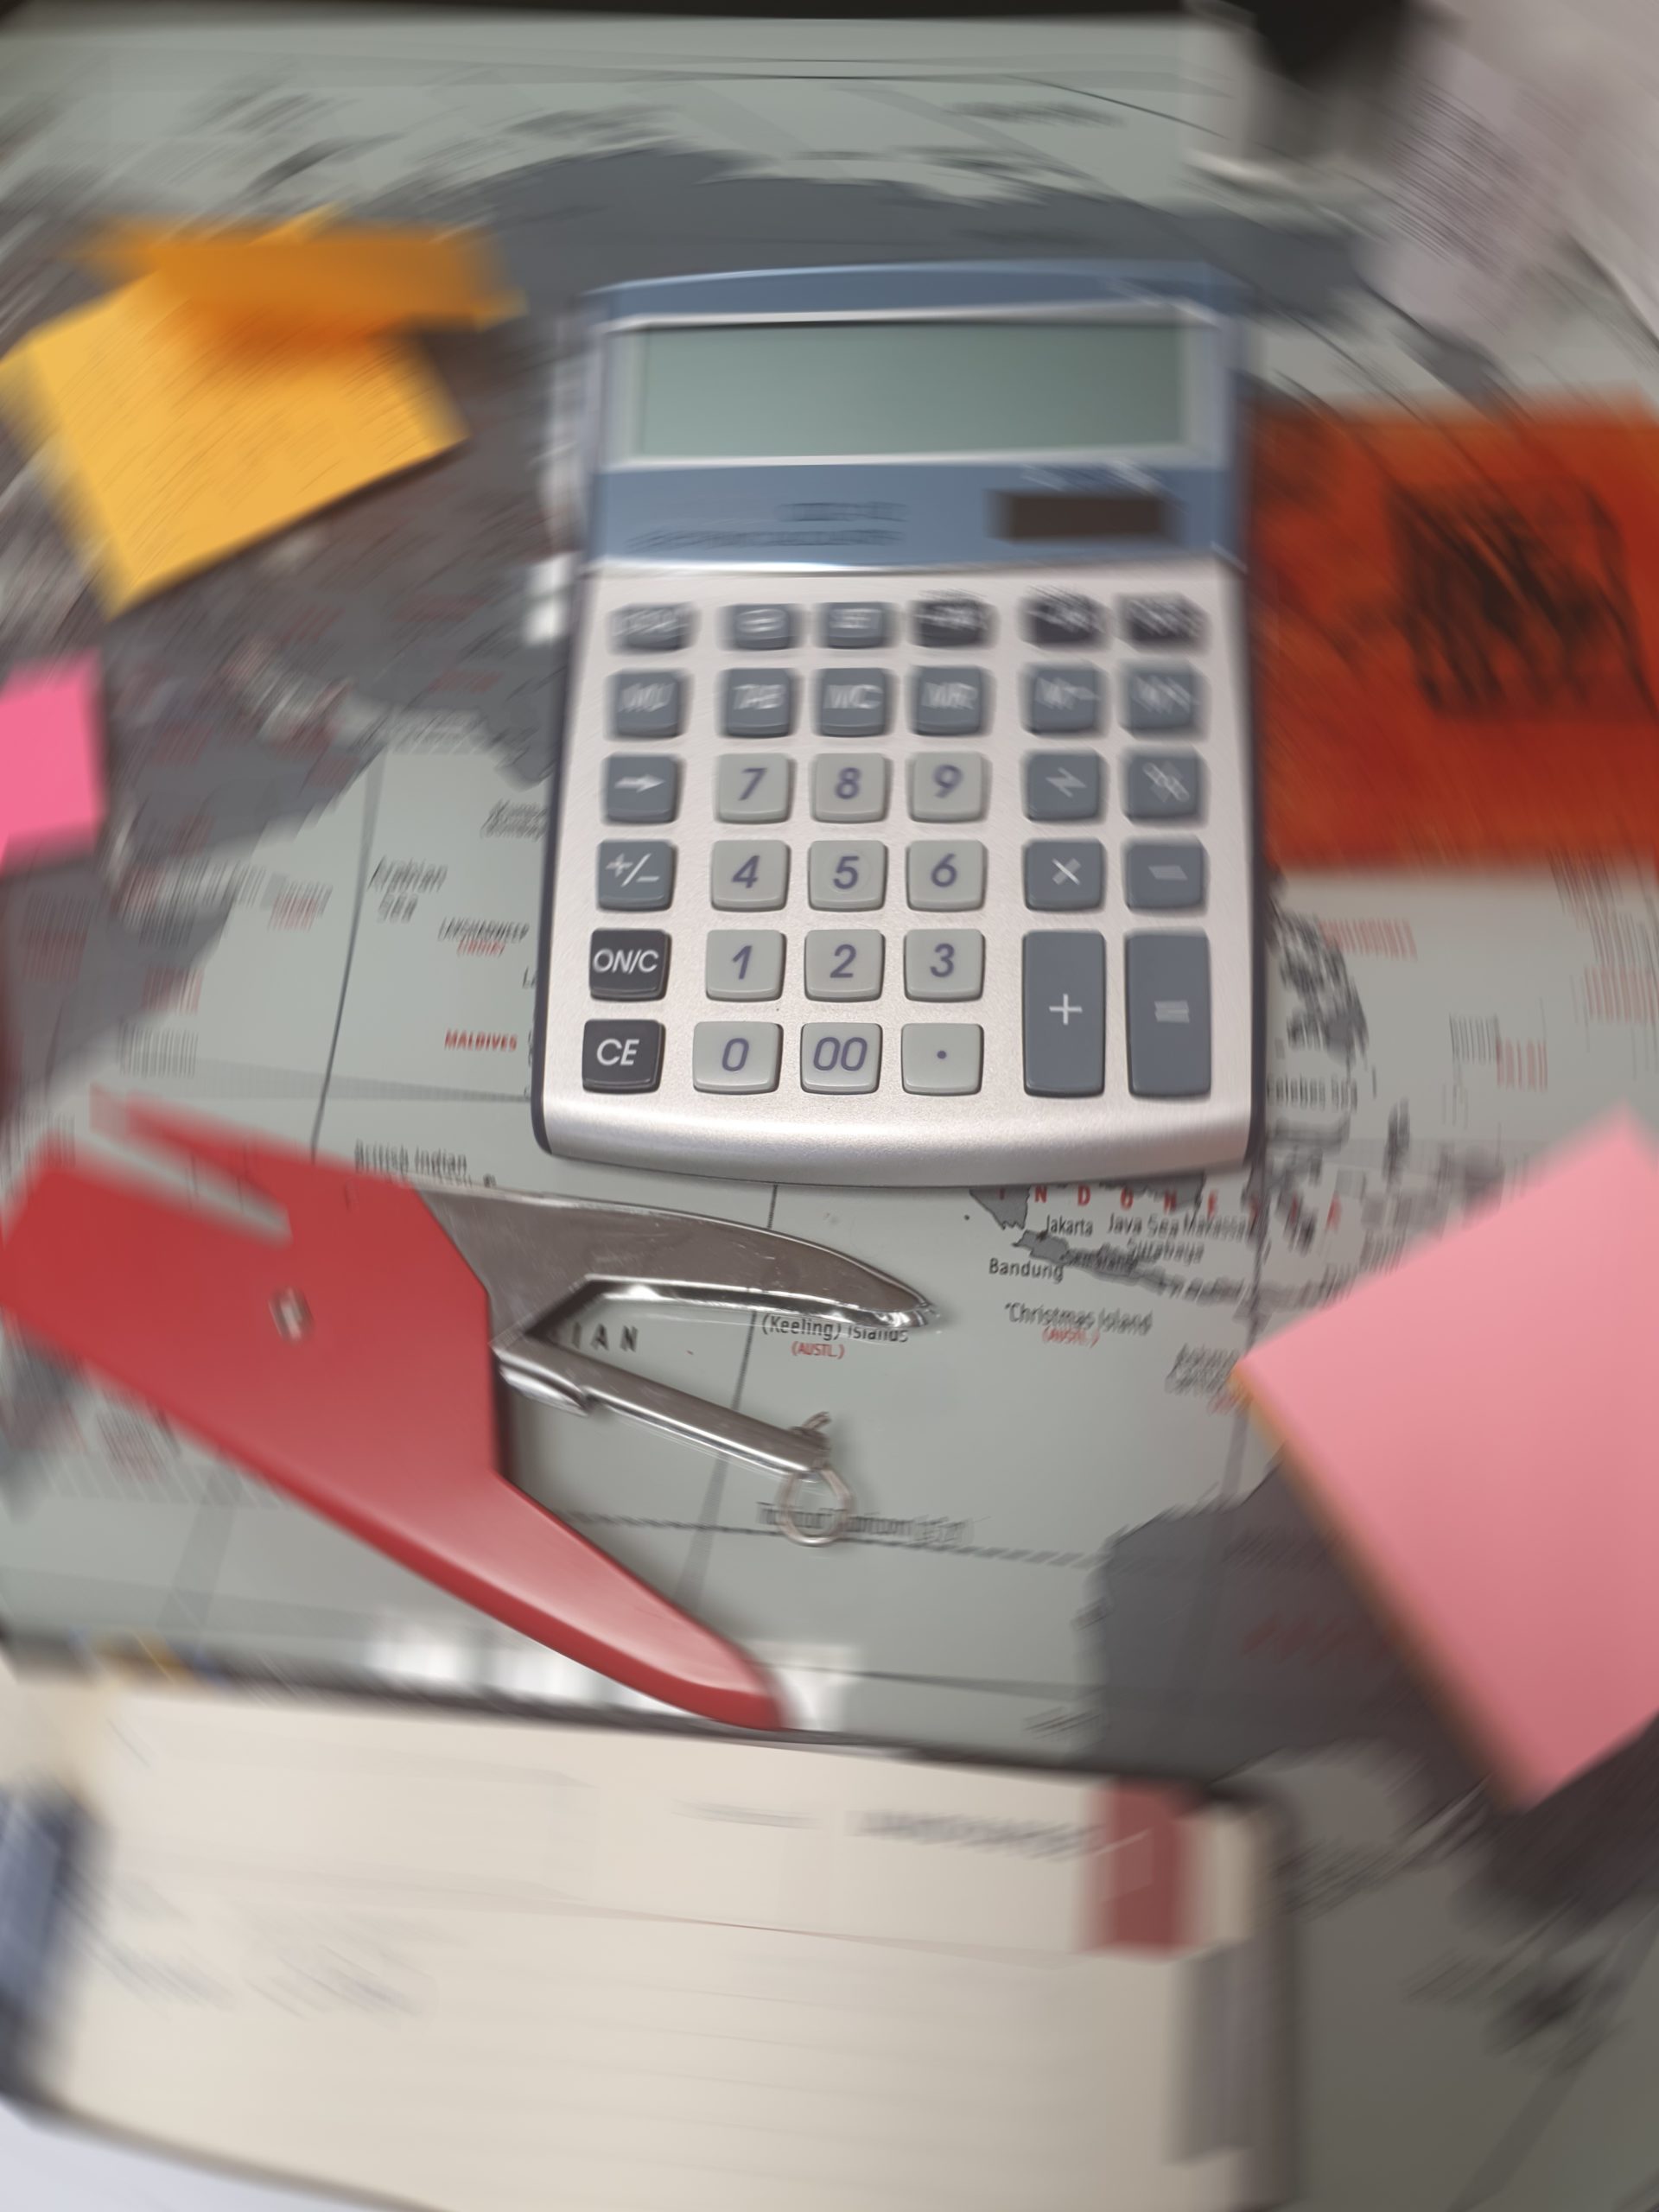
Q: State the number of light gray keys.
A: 12